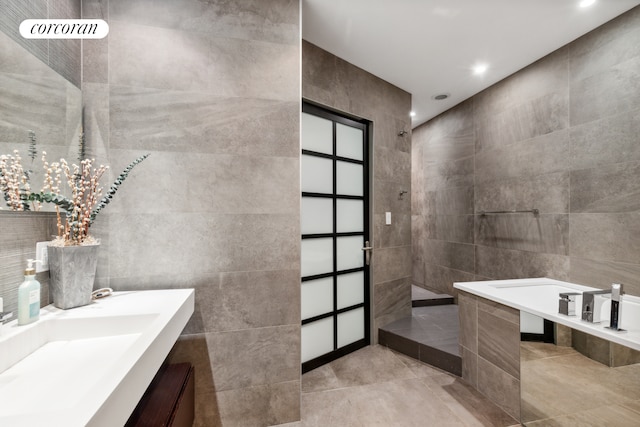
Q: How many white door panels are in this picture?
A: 12